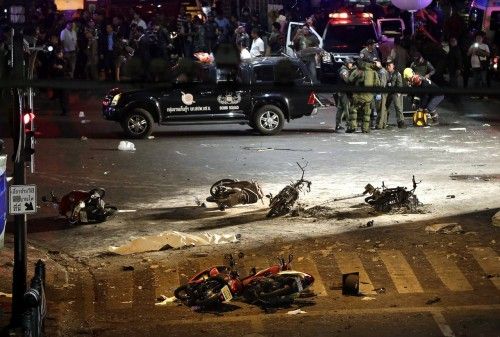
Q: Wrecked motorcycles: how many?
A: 6